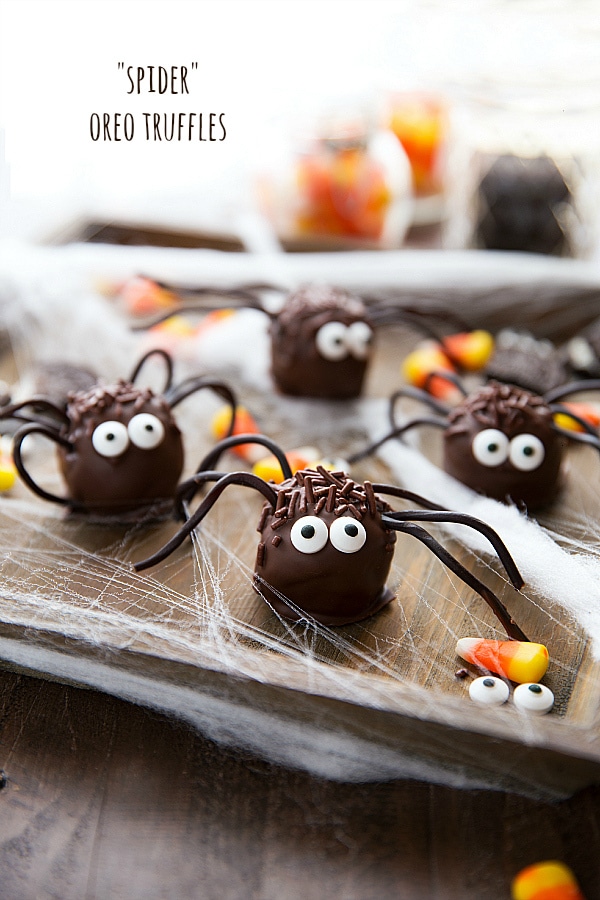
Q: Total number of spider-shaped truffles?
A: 4